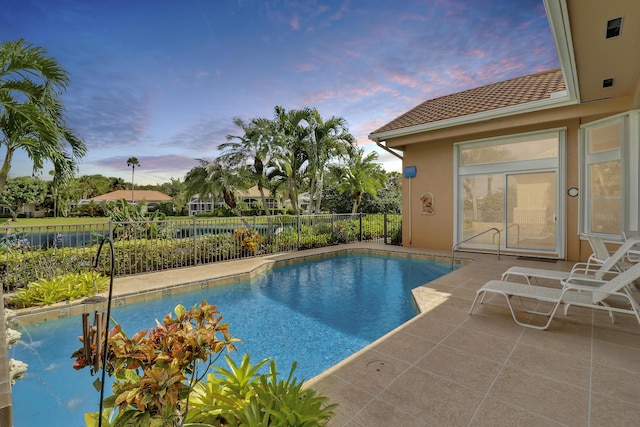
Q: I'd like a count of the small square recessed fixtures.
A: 2